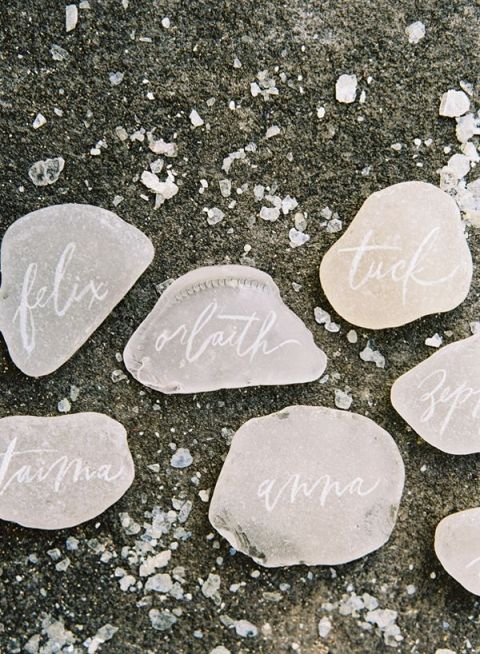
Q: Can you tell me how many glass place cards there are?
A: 7